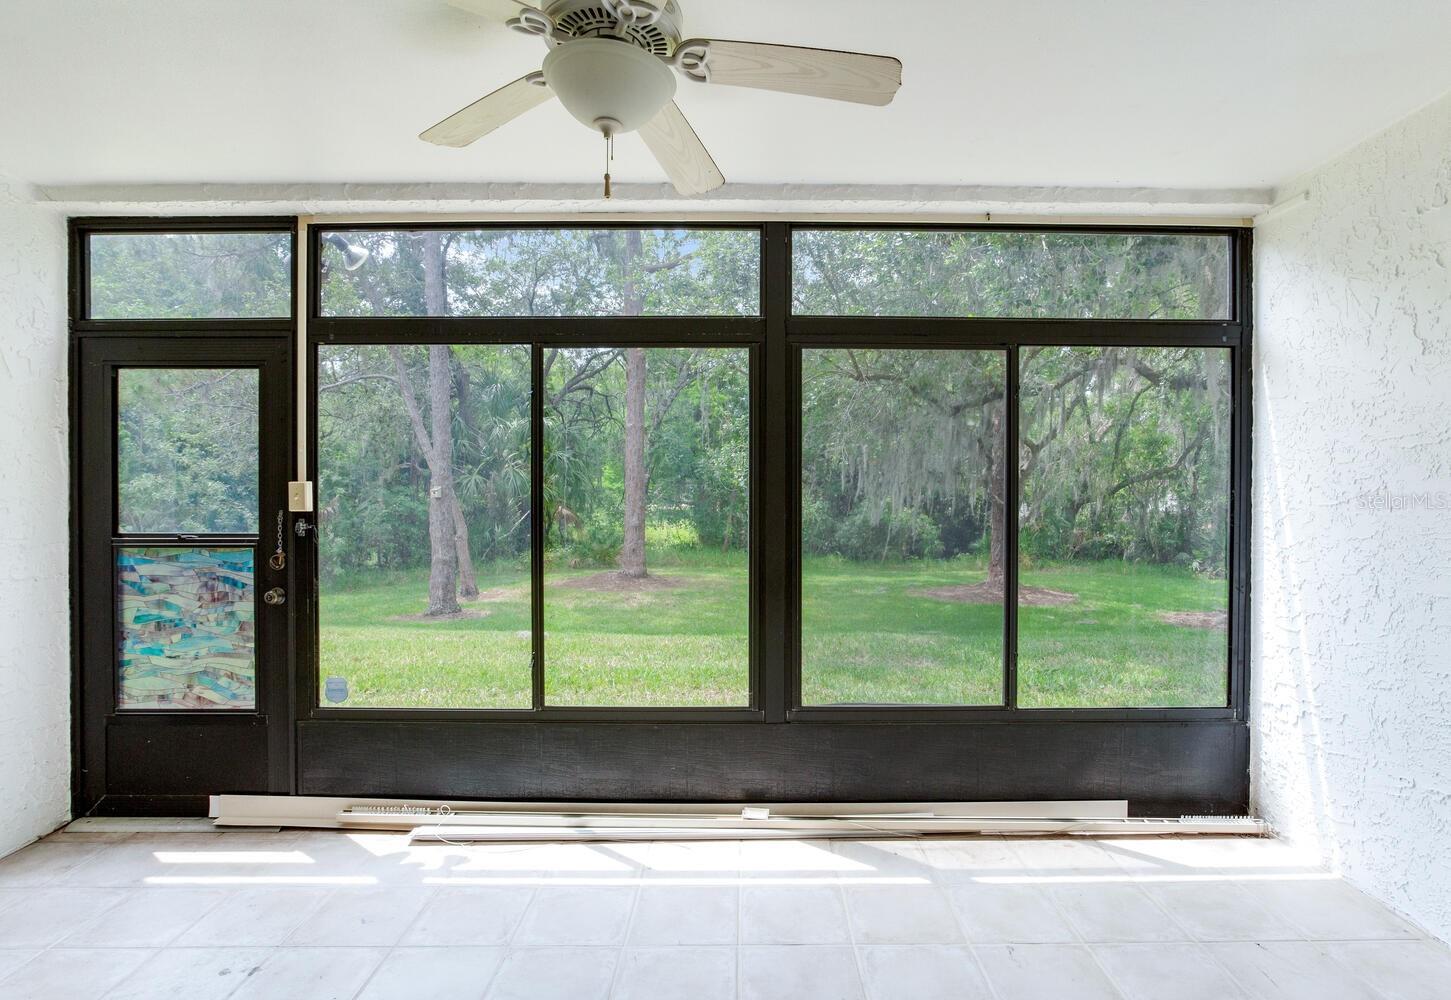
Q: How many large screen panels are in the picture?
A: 4